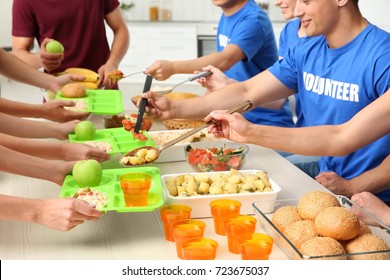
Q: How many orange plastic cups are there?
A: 7